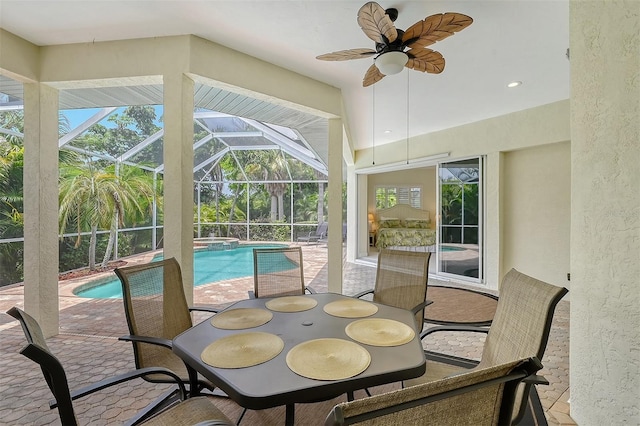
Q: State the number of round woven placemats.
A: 6